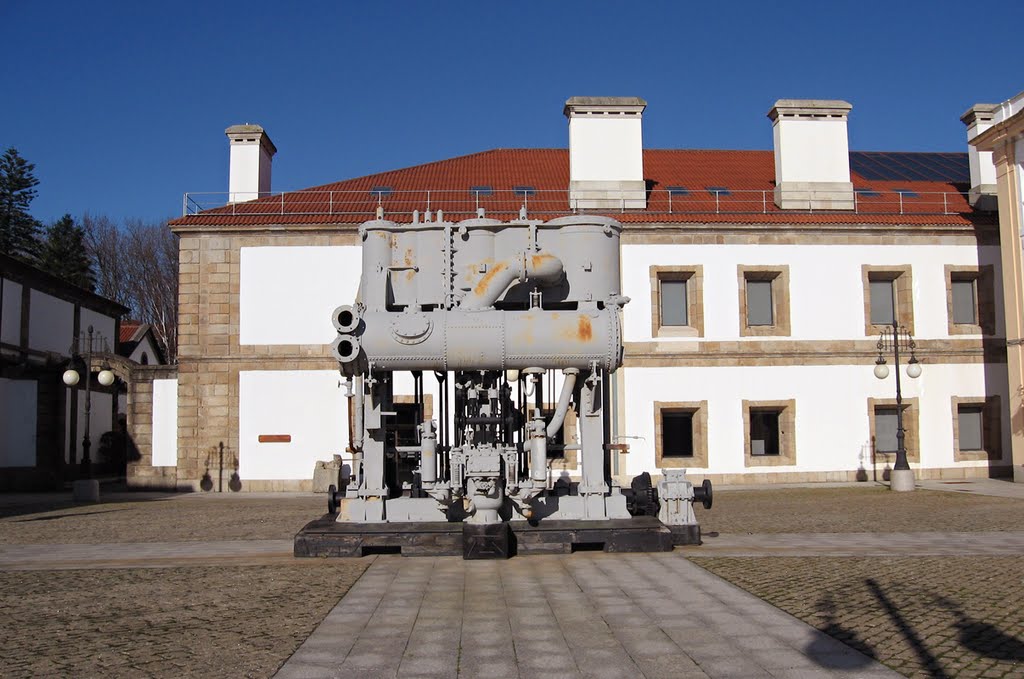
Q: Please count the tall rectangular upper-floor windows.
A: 4